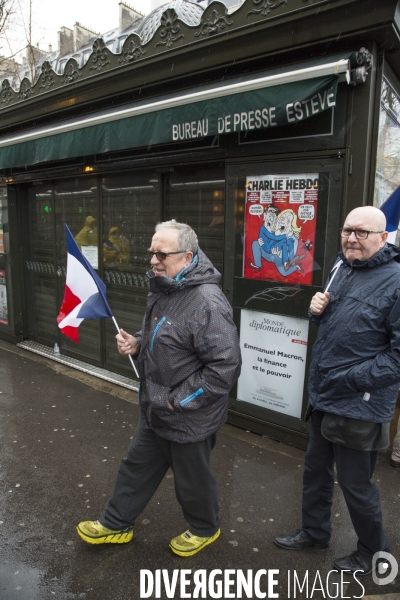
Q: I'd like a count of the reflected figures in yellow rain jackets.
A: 2